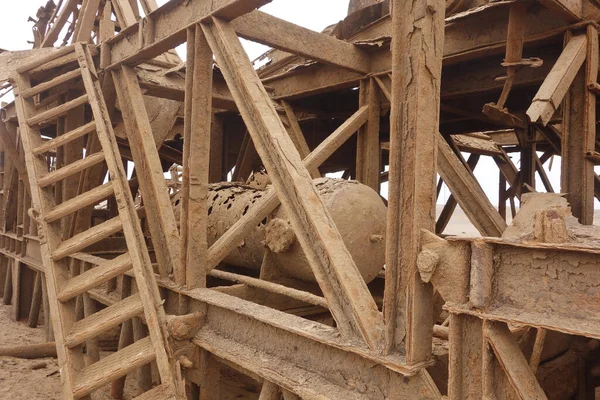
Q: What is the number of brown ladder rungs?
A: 11